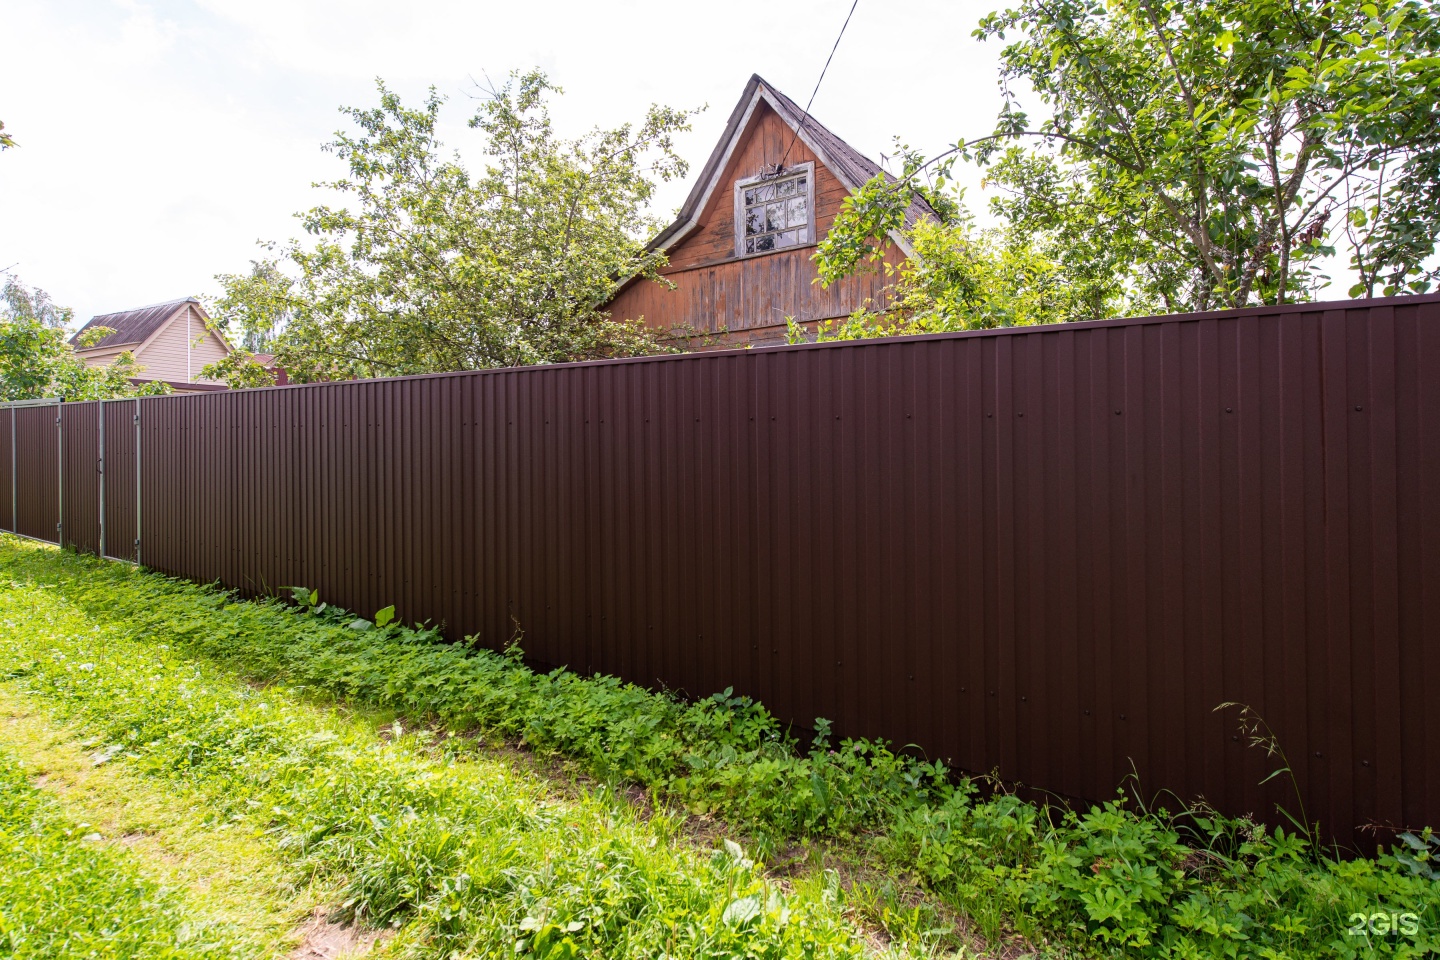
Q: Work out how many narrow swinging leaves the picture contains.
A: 1